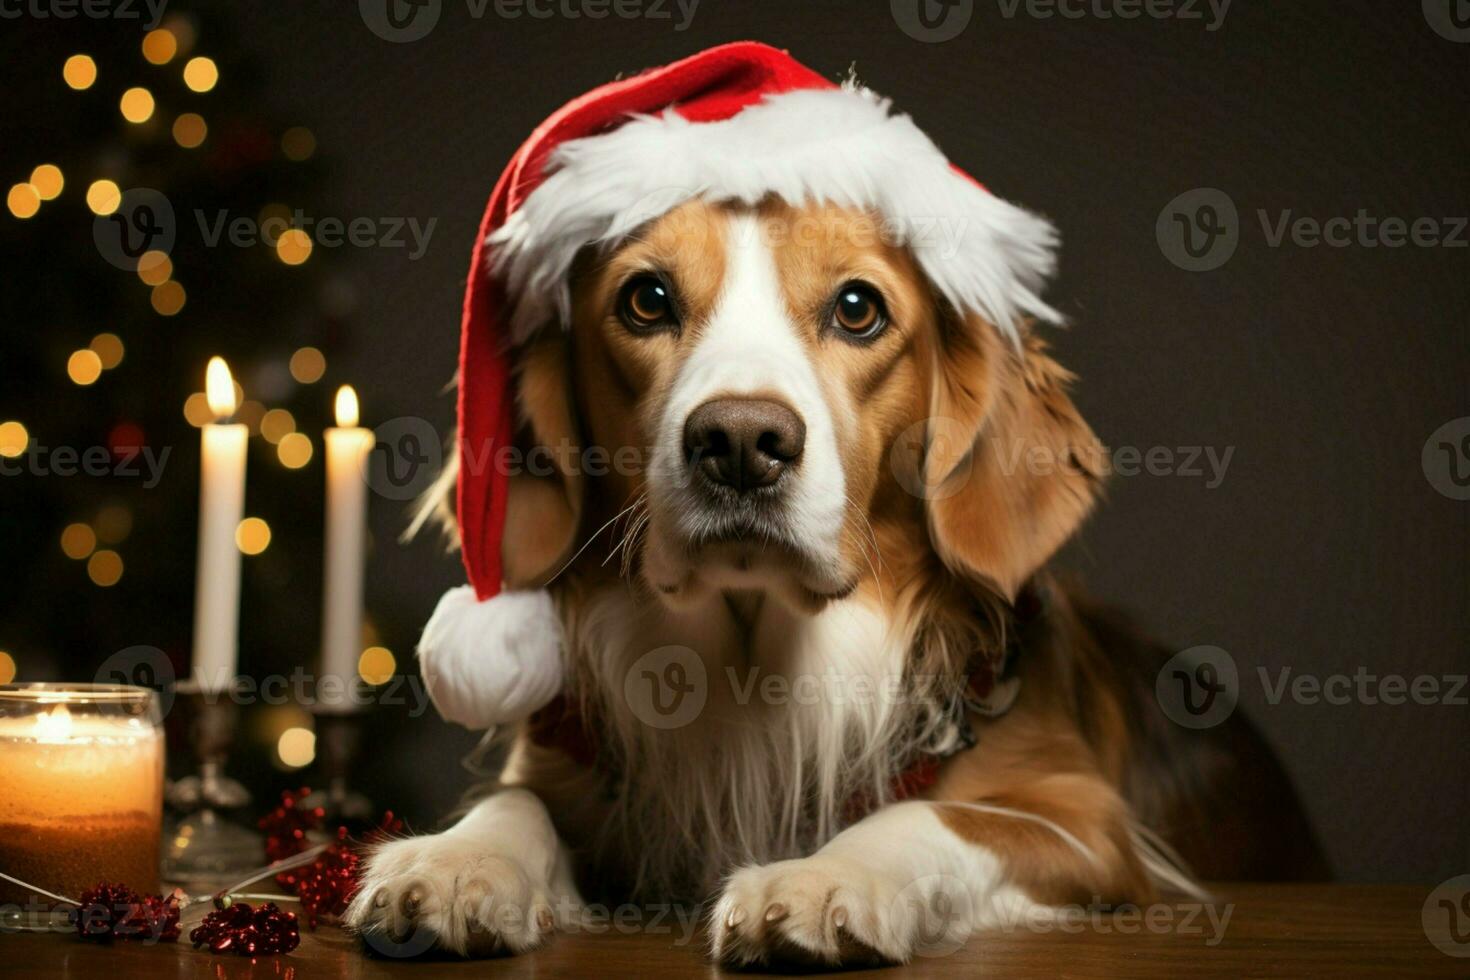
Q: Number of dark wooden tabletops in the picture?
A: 1